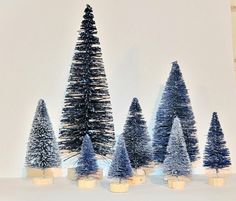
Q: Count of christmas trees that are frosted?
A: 2